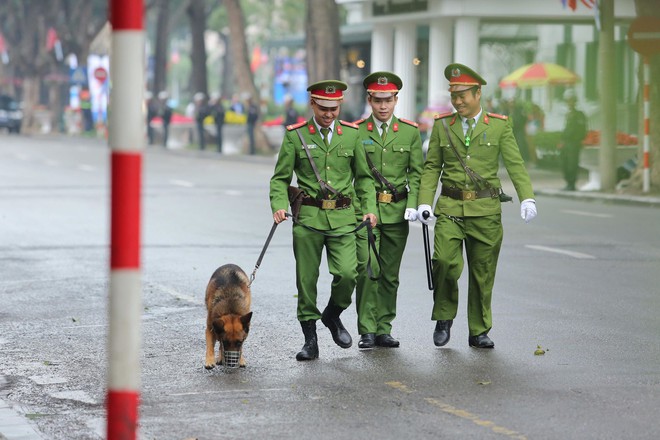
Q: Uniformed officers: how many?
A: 3